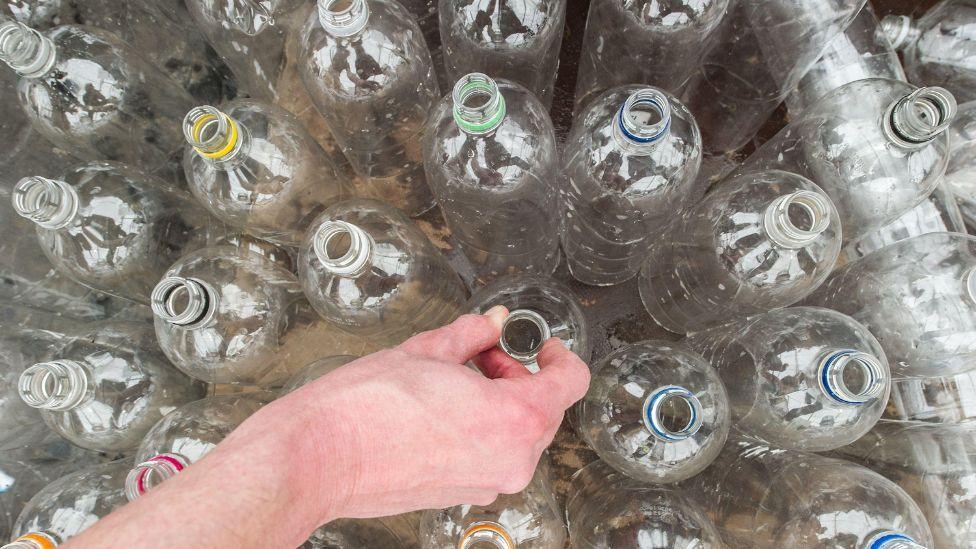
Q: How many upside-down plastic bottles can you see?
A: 0